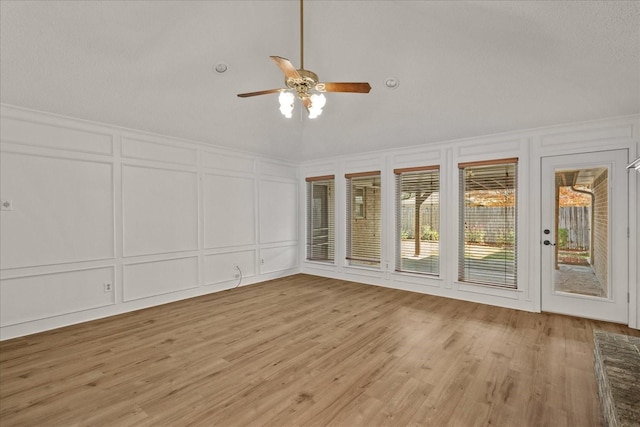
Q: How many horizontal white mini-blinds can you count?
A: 4